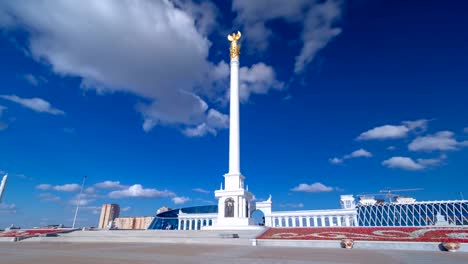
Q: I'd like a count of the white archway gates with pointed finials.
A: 1